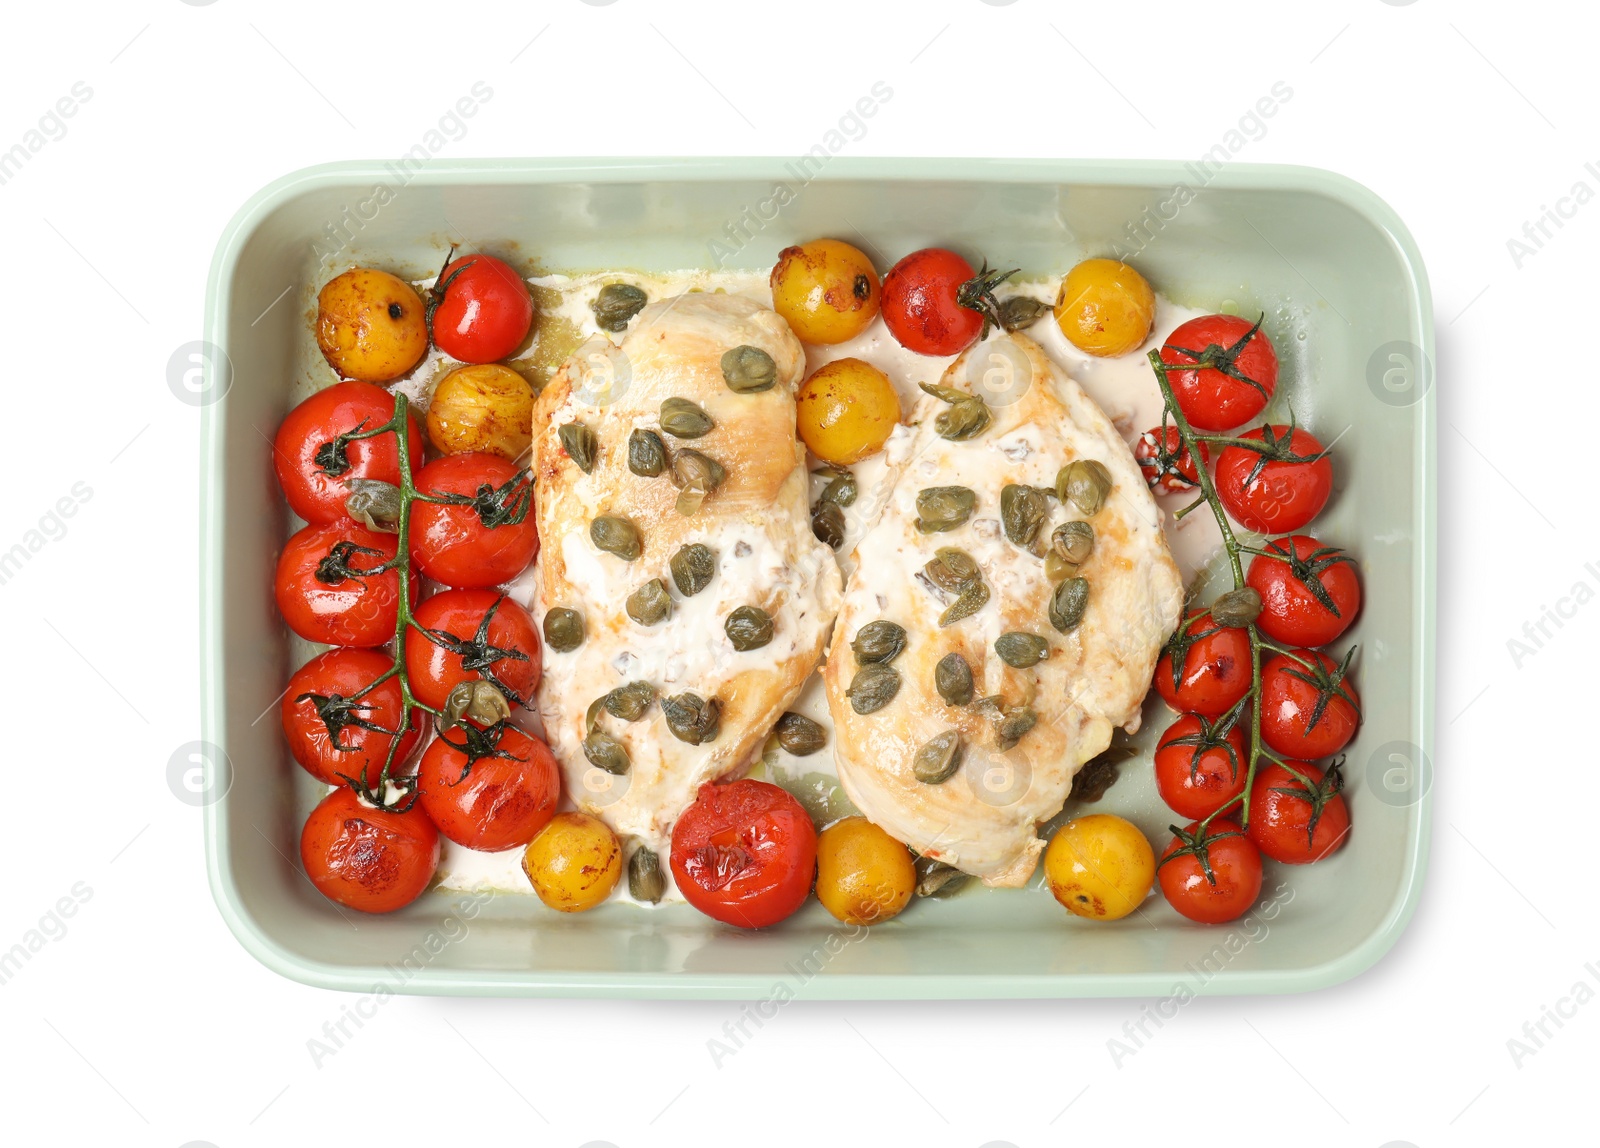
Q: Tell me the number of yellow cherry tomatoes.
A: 8